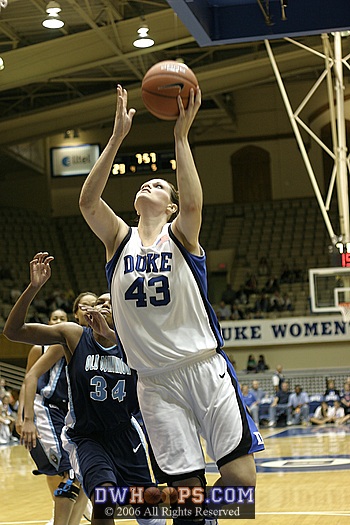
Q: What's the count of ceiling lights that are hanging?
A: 2